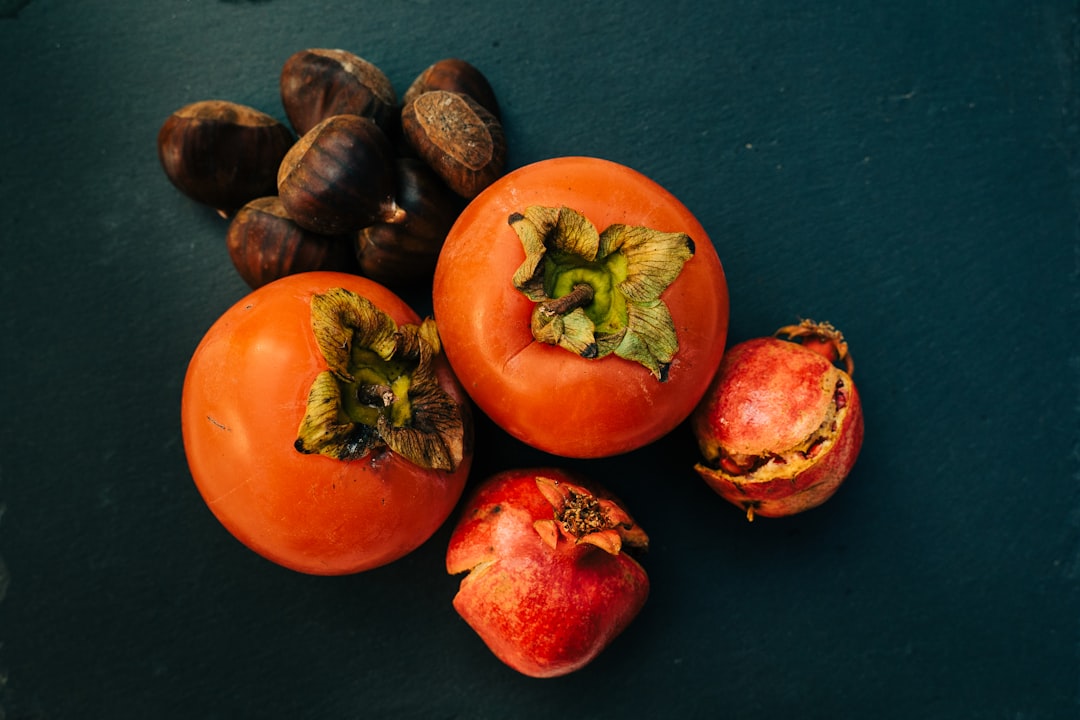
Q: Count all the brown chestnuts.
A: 7